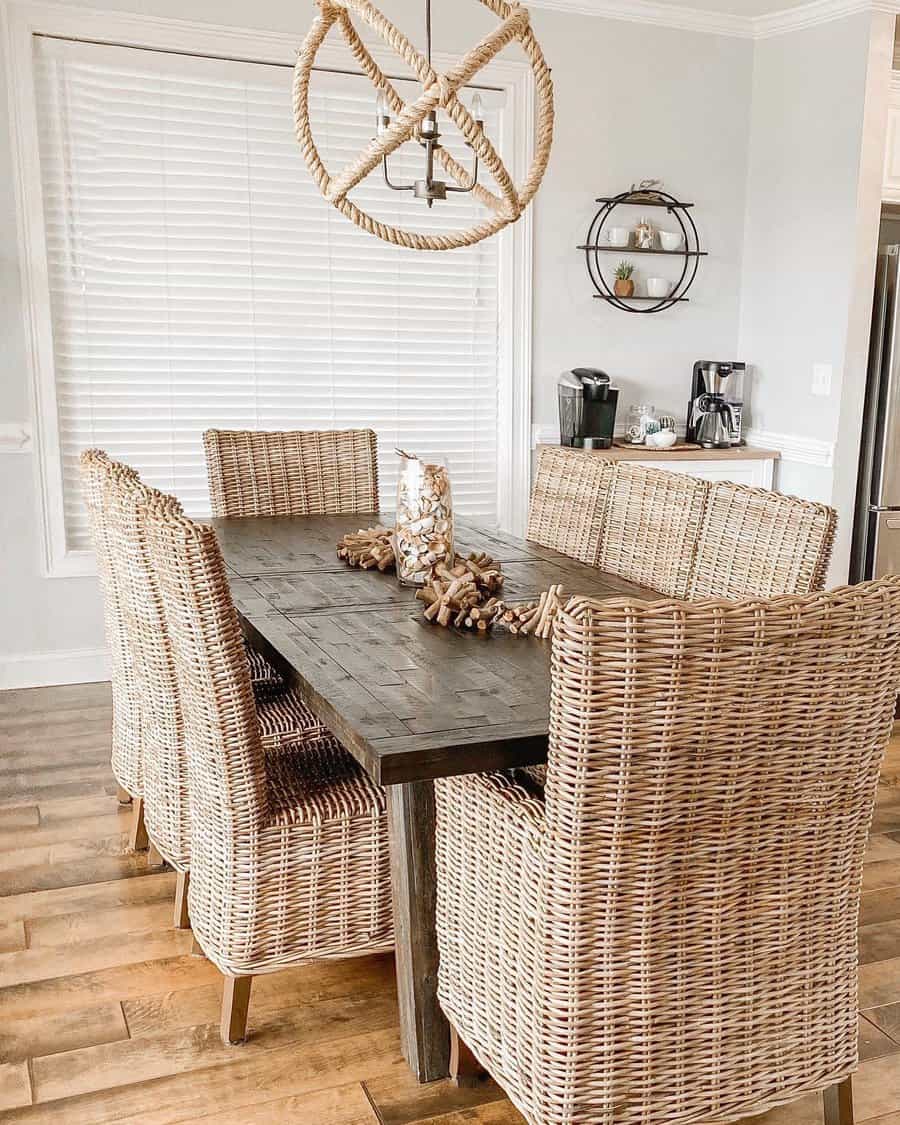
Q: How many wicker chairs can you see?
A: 8